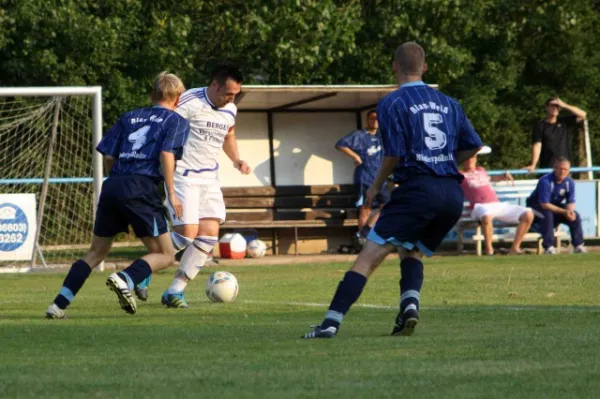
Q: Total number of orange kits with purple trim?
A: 0